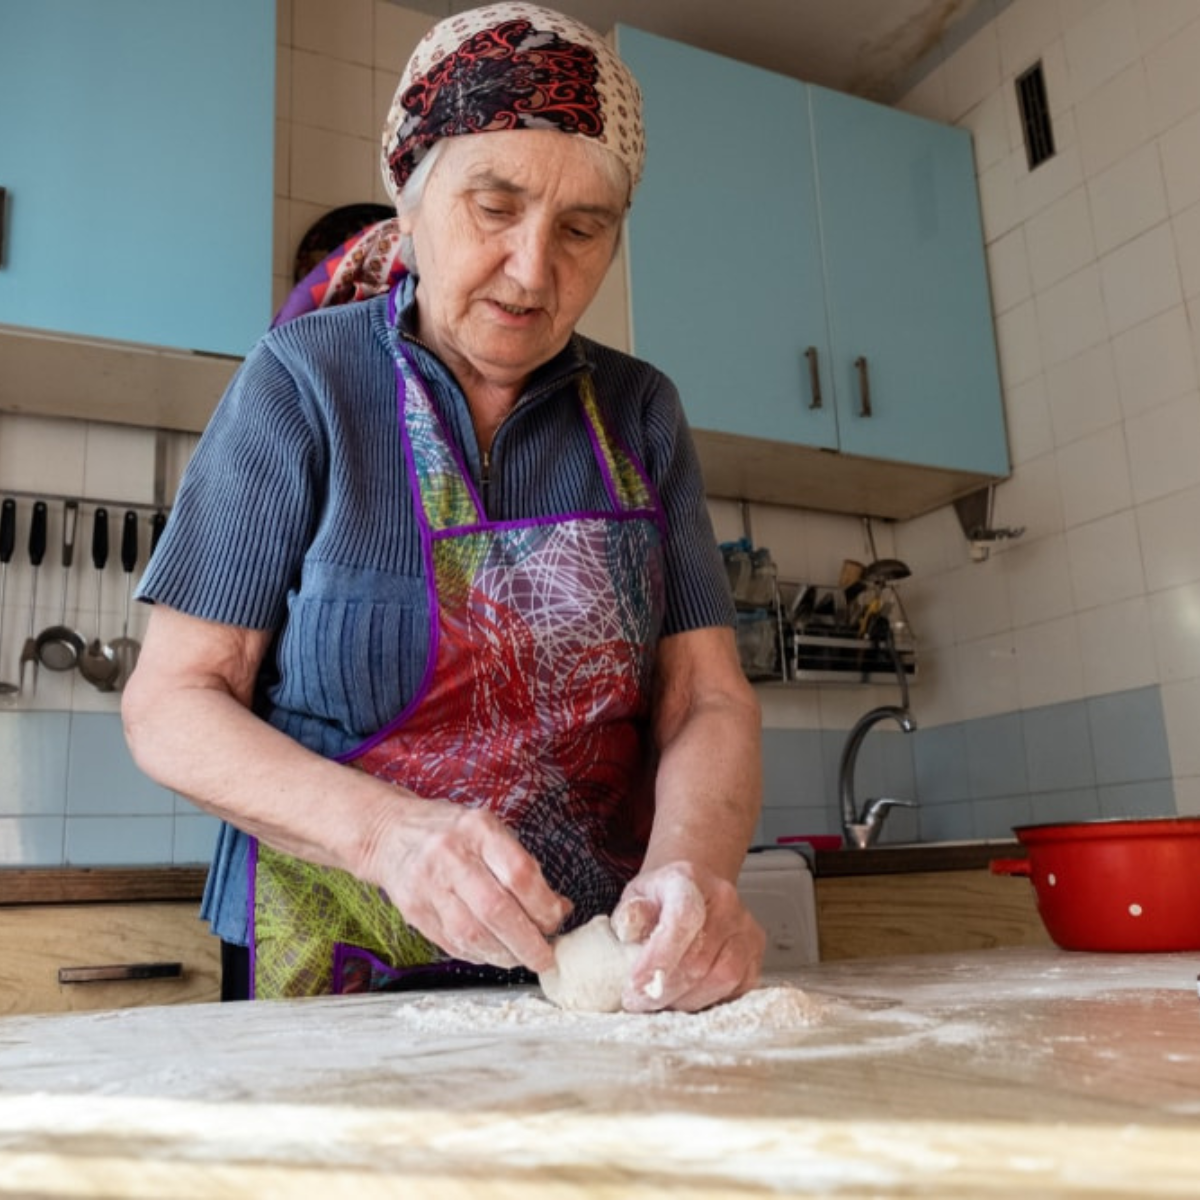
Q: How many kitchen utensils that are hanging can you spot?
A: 6